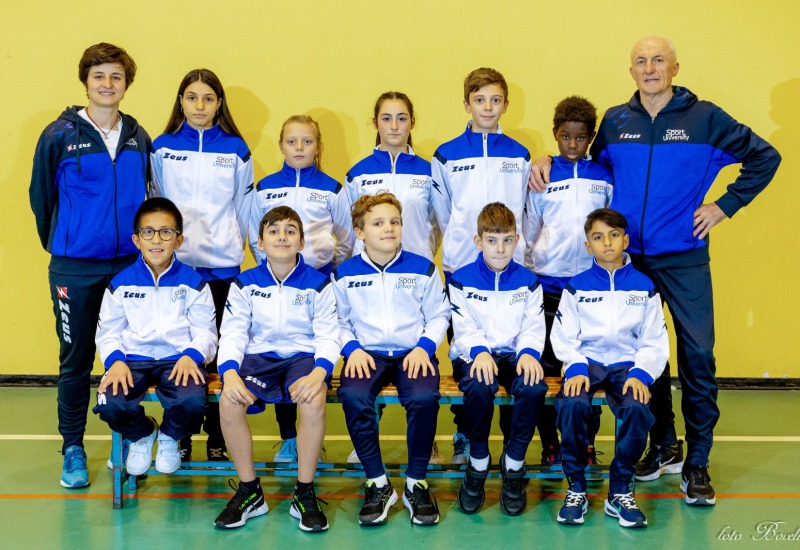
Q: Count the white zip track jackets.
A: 10